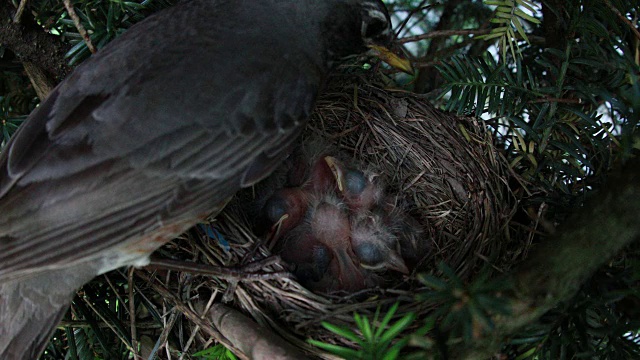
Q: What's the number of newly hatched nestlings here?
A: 4